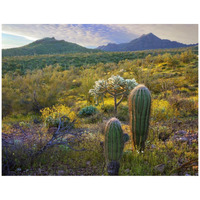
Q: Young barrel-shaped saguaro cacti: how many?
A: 2